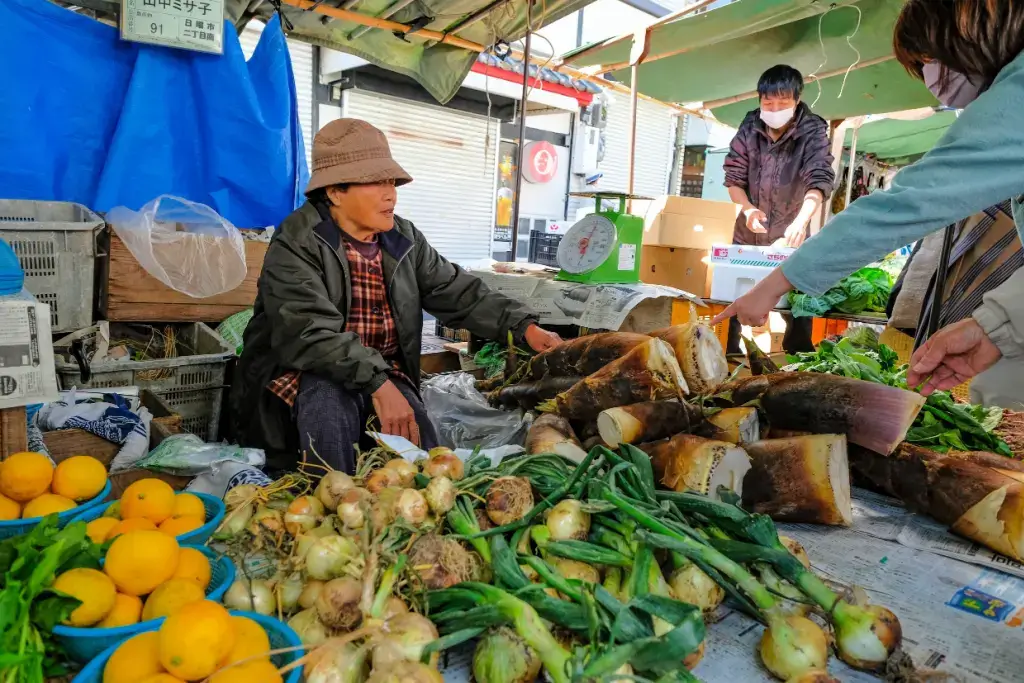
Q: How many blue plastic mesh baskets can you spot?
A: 4